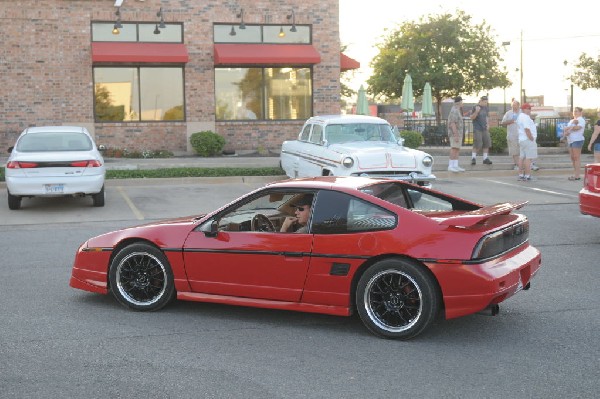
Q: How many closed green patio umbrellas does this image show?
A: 3